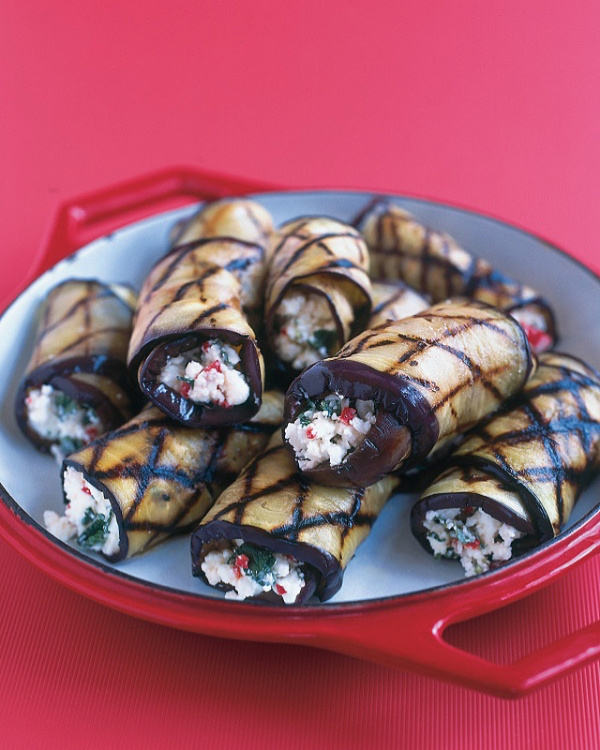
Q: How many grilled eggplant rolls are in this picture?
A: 10